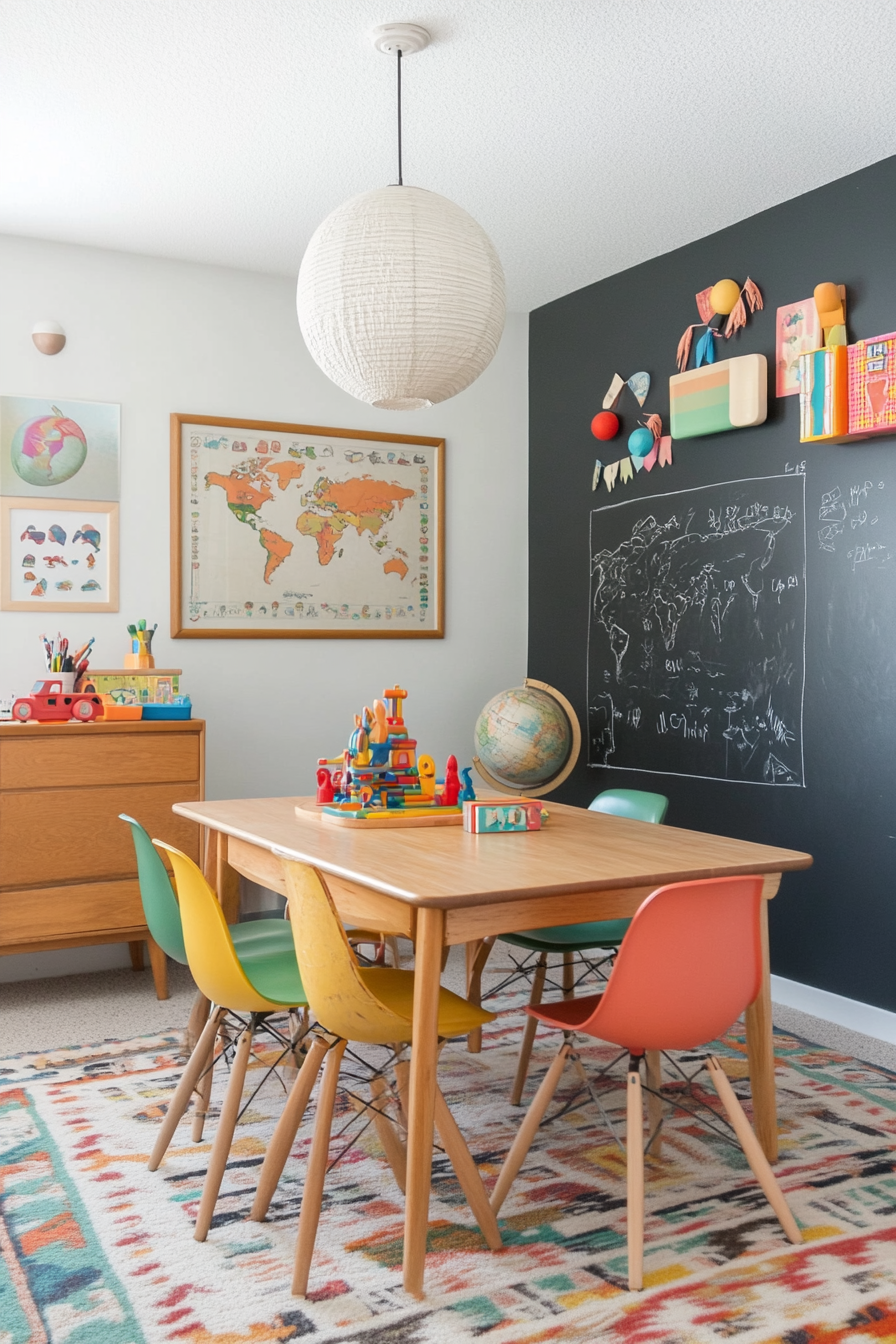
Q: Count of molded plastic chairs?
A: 5